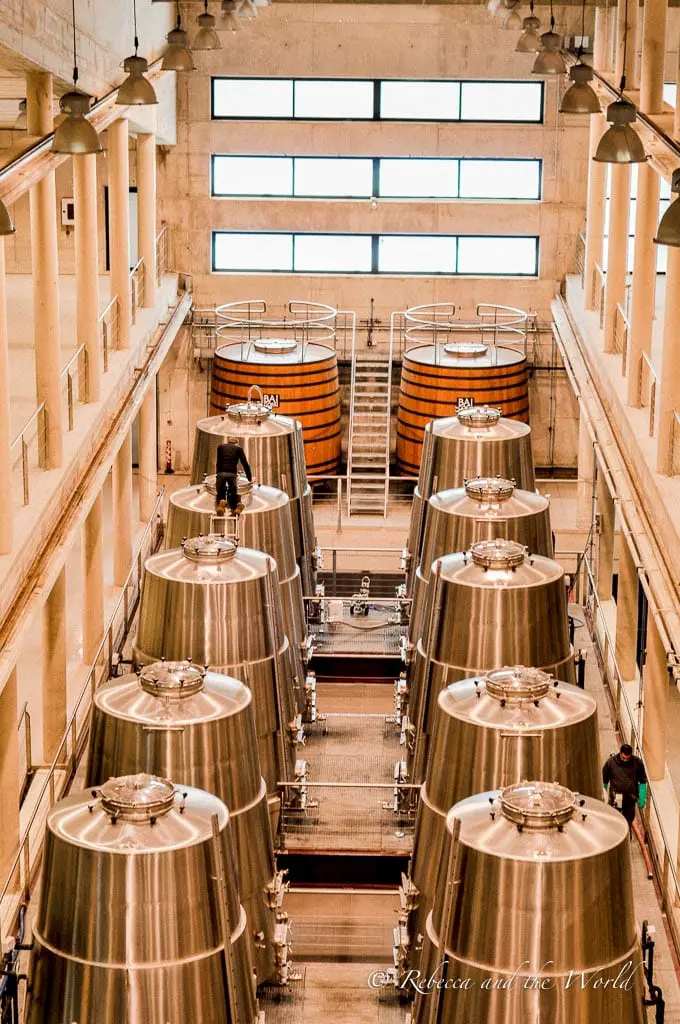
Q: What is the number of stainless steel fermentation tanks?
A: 10